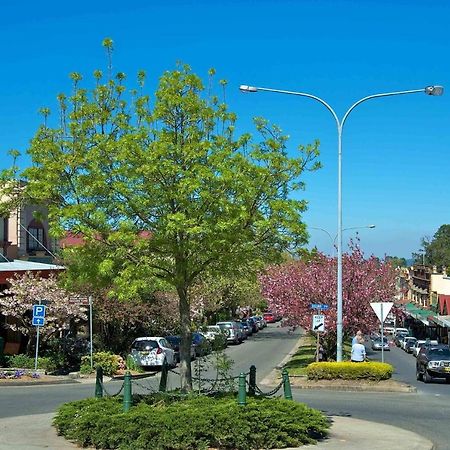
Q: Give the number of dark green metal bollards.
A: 6